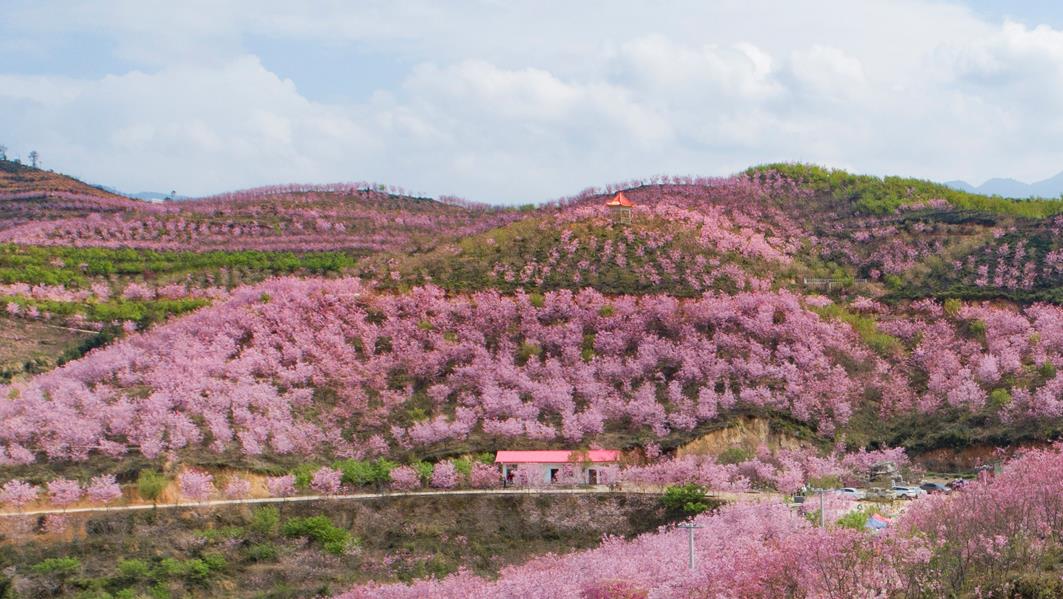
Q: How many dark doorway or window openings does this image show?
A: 3